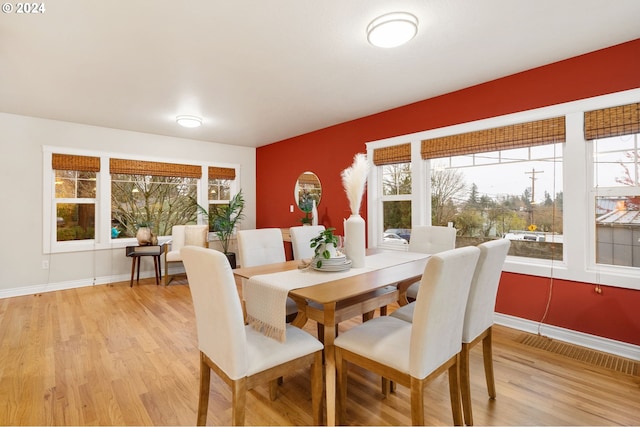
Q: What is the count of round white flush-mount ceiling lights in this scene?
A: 2